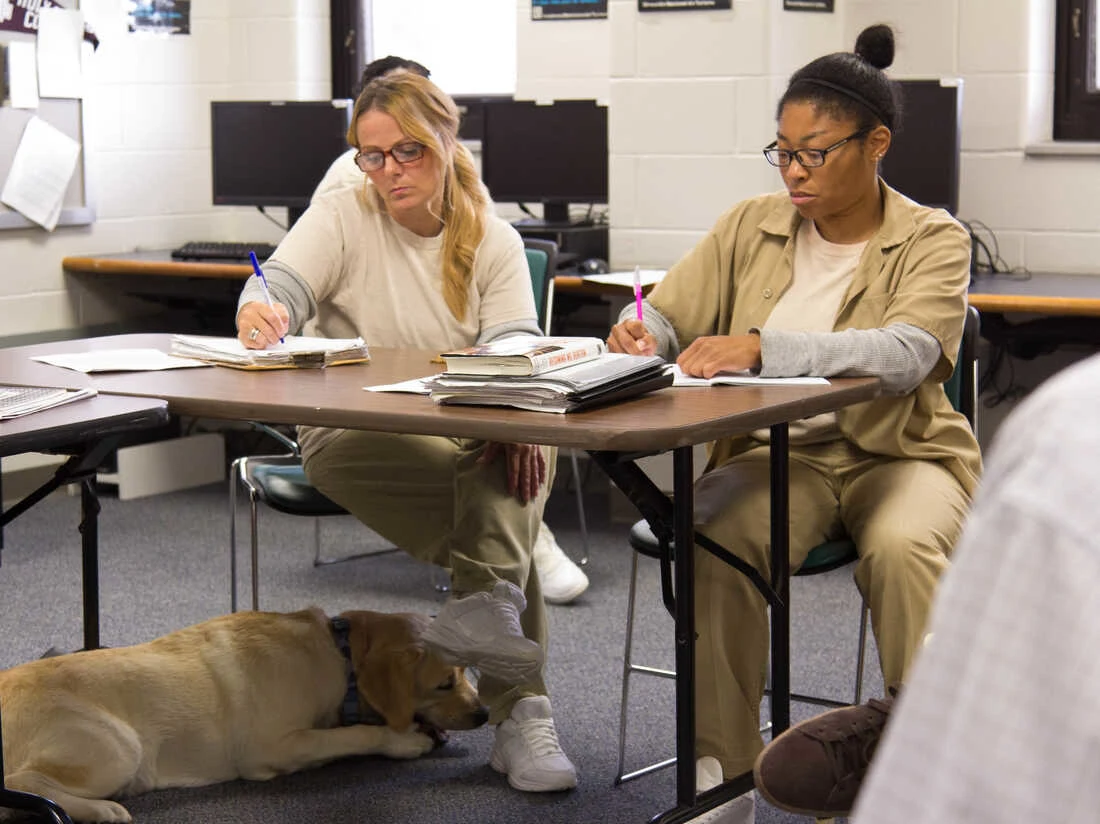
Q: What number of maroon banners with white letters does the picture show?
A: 1